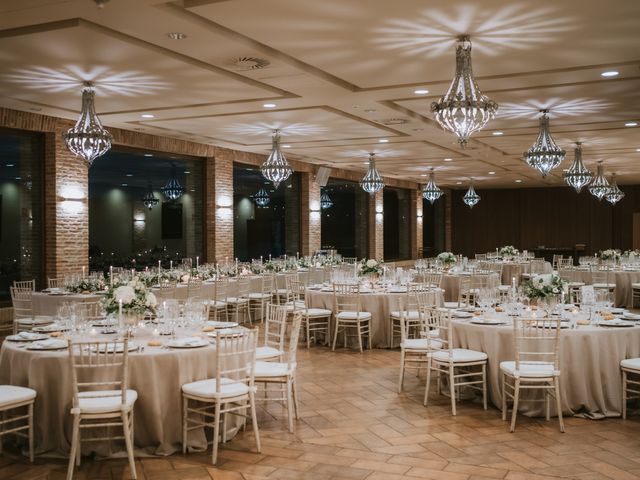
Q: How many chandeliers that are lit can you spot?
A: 10